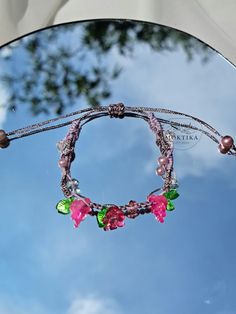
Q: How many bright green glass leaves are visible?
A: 4